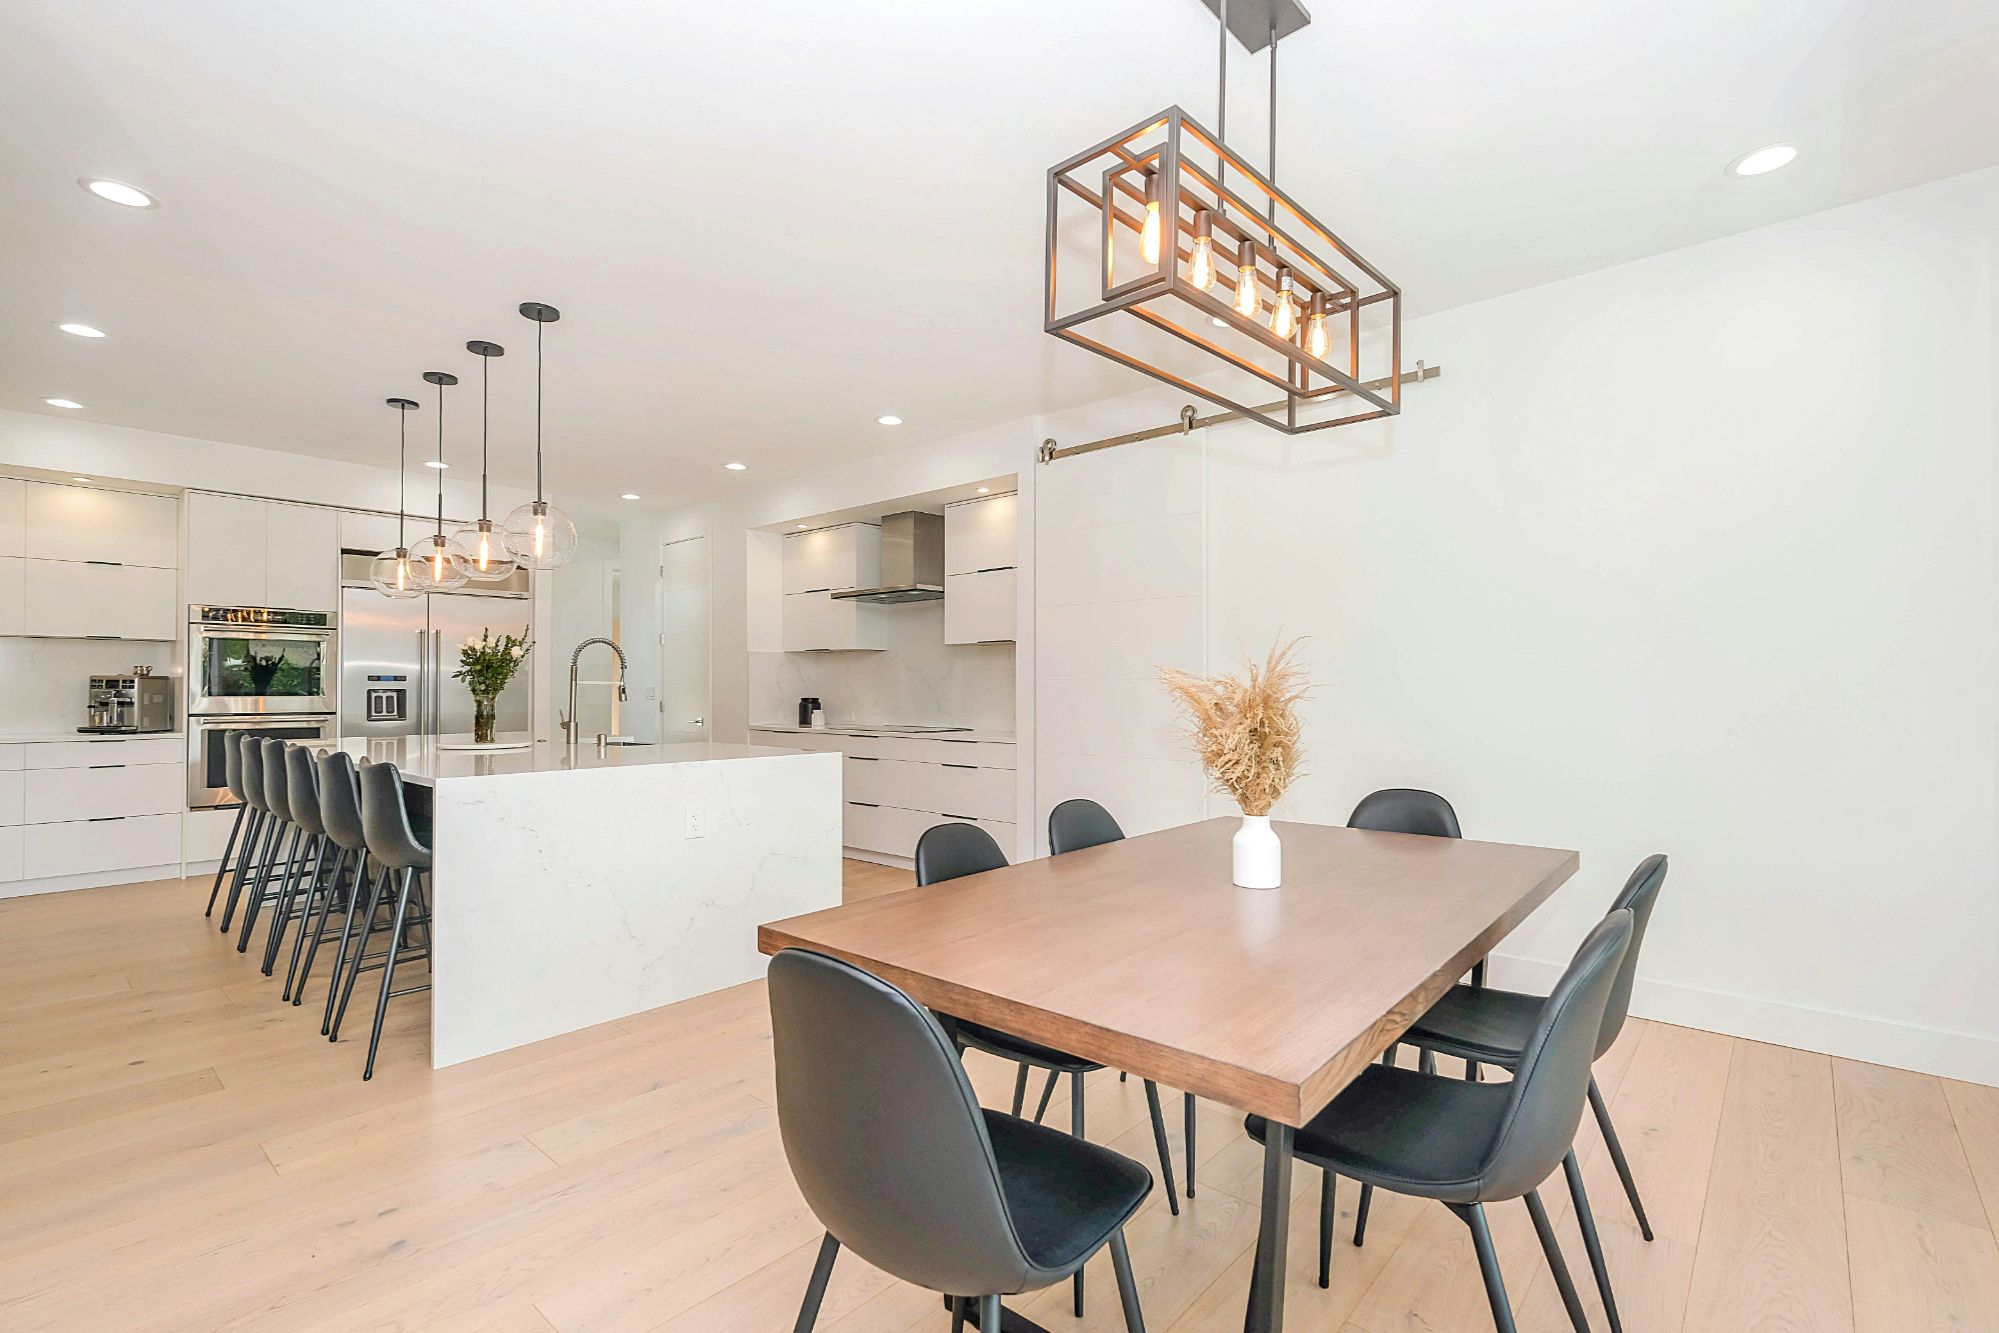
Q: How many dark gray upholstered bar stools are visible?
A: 6